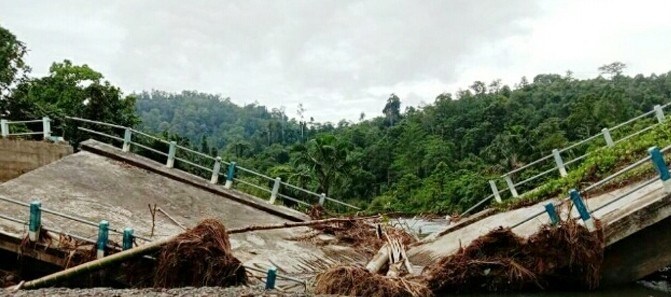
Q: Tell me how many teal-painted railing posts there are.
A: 8